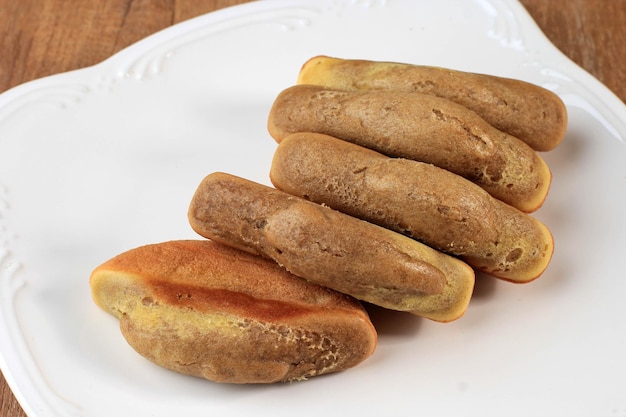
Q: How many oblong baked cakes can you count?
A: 5